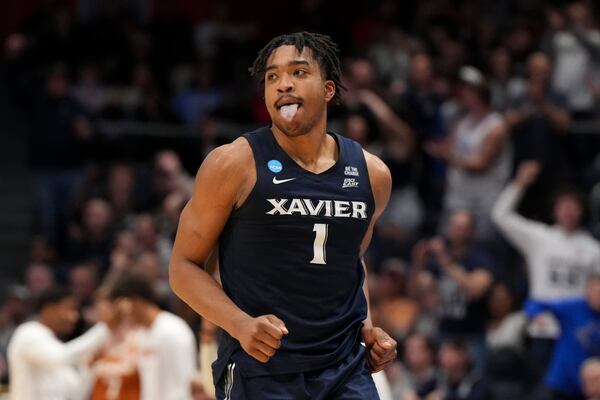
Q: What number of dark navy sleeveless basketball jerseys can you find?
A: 1